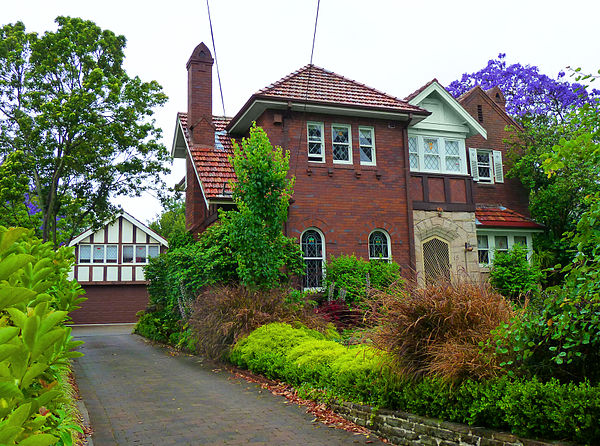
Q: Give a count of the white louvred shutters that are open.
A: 2